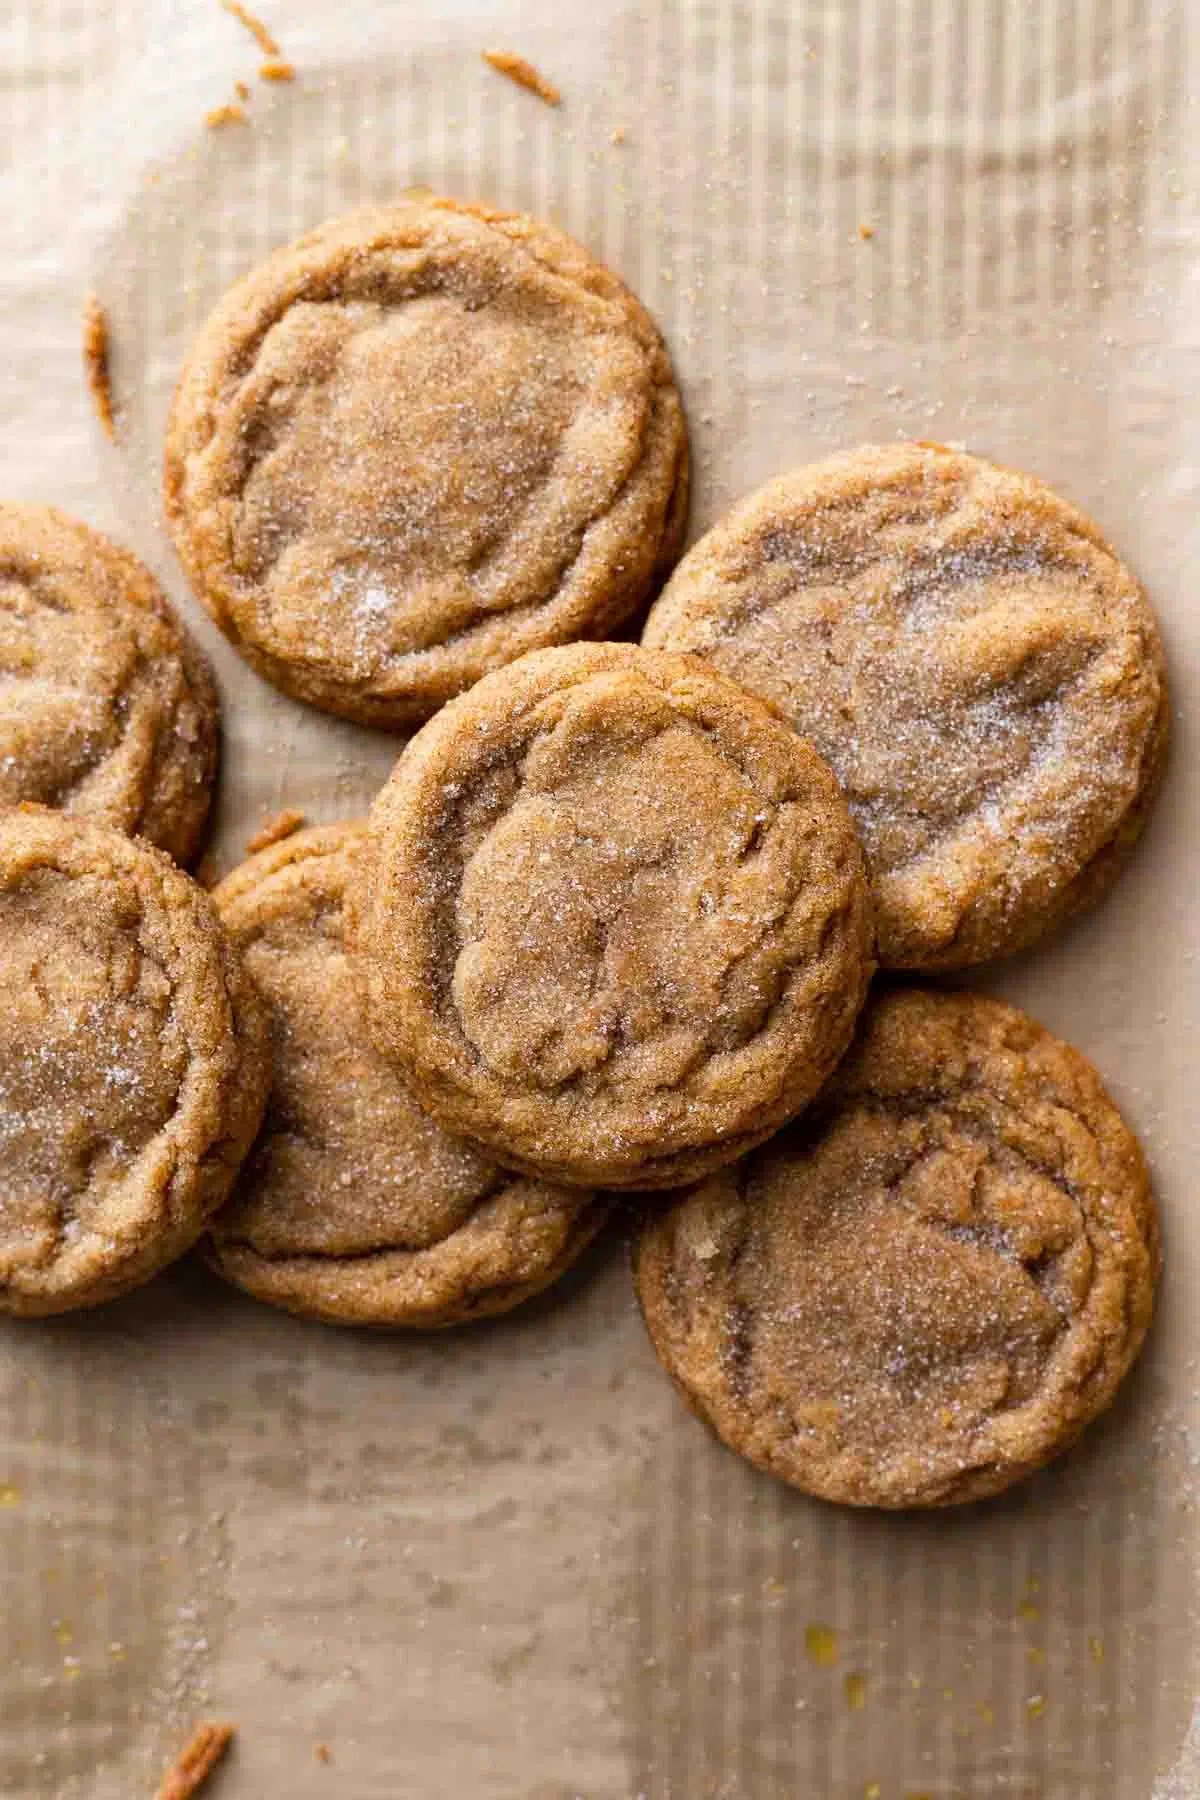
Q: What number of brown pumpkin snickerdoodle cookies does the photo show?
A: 7